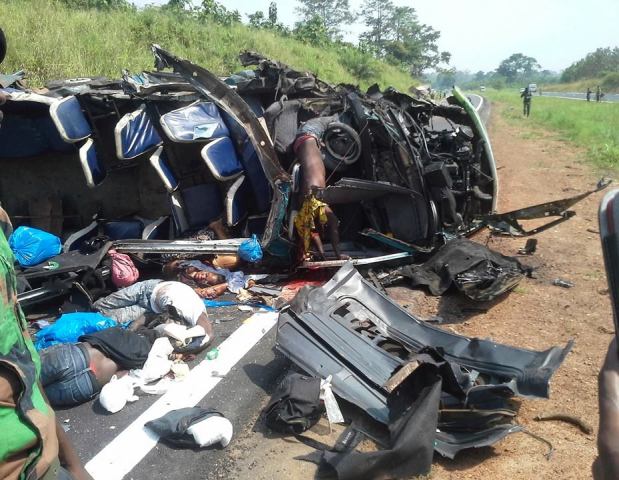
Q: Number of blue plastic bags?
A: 3